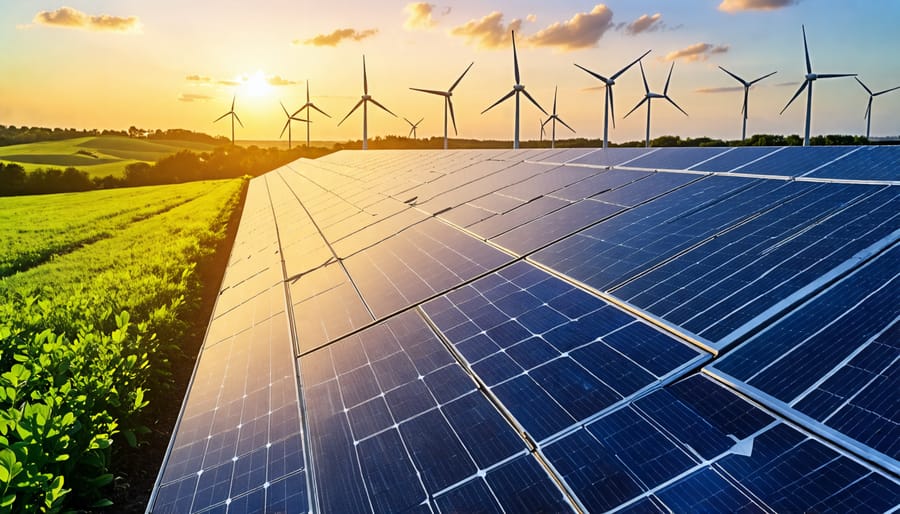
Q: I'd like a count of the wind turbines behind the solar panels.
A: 14